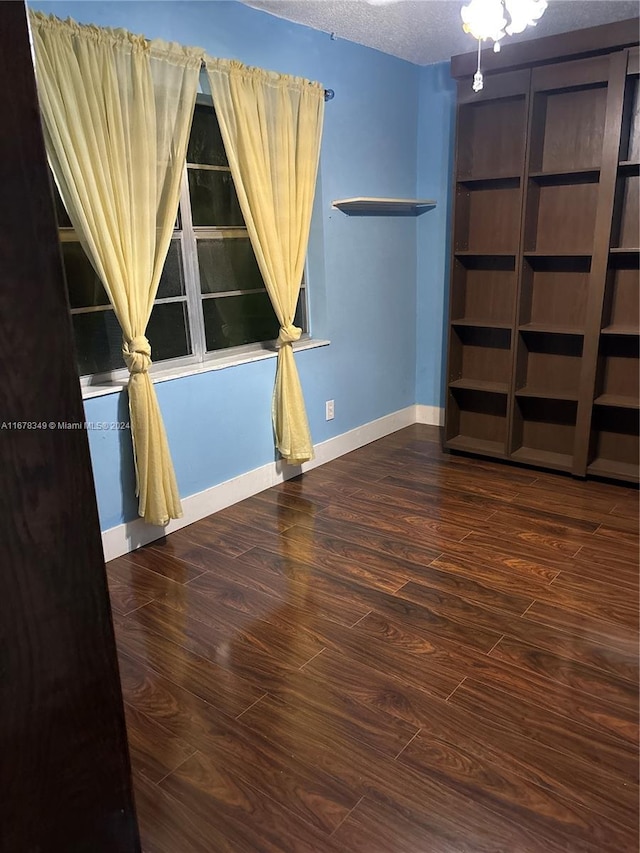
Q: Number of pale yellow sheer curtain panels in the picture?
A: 2